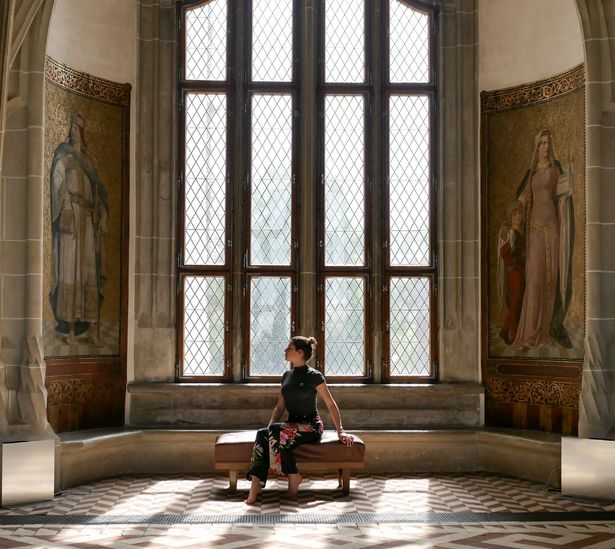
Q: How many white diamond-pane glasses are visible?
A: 12